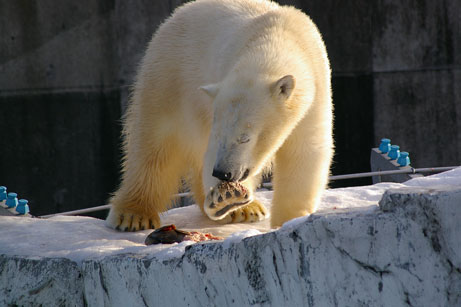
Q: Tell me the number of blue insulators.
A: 6